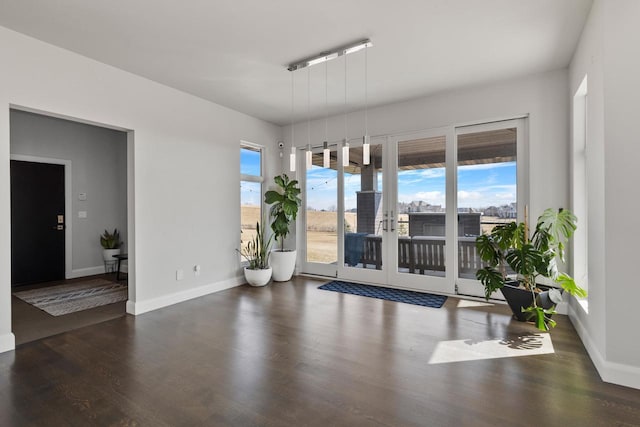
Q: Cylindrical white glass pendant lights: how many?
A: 5